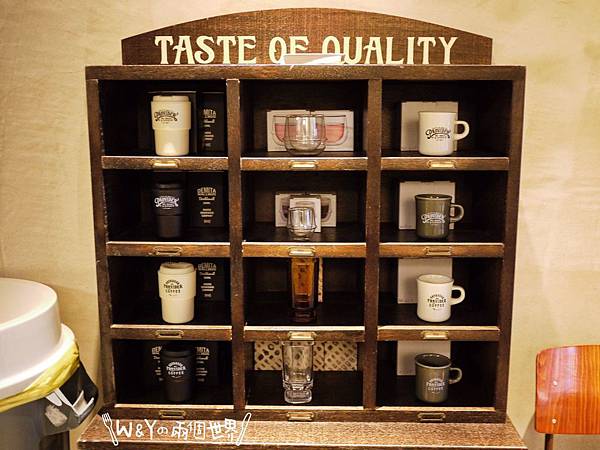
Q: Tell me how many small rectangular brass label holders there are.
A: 12